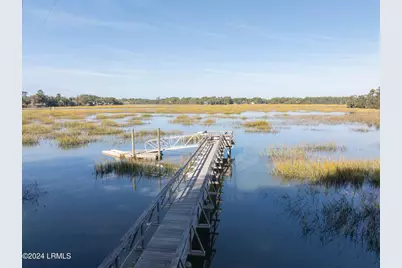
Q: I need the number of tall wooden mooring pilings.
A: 2